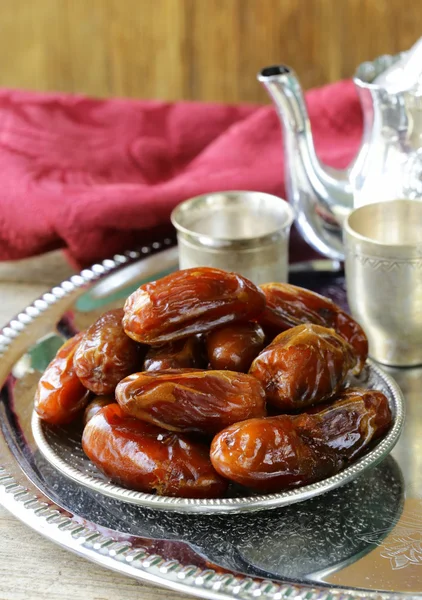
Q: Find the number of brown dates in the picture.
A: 11